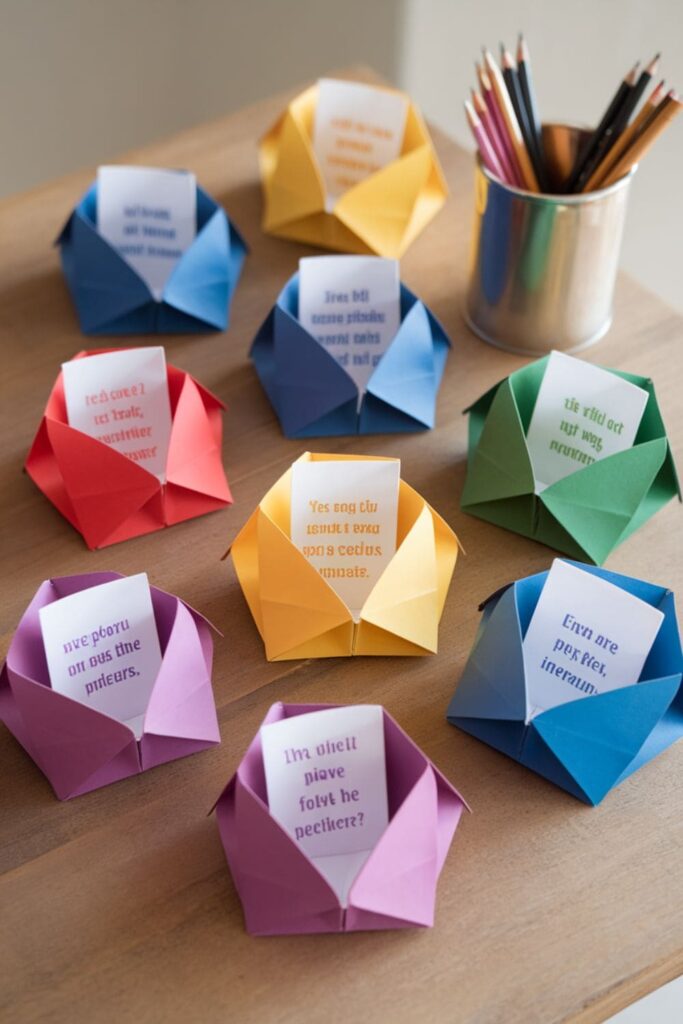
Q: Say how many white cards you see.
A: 9